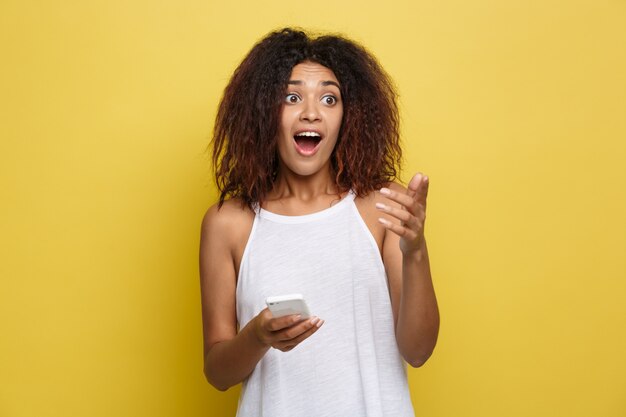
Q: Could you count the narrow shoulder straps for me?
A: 2